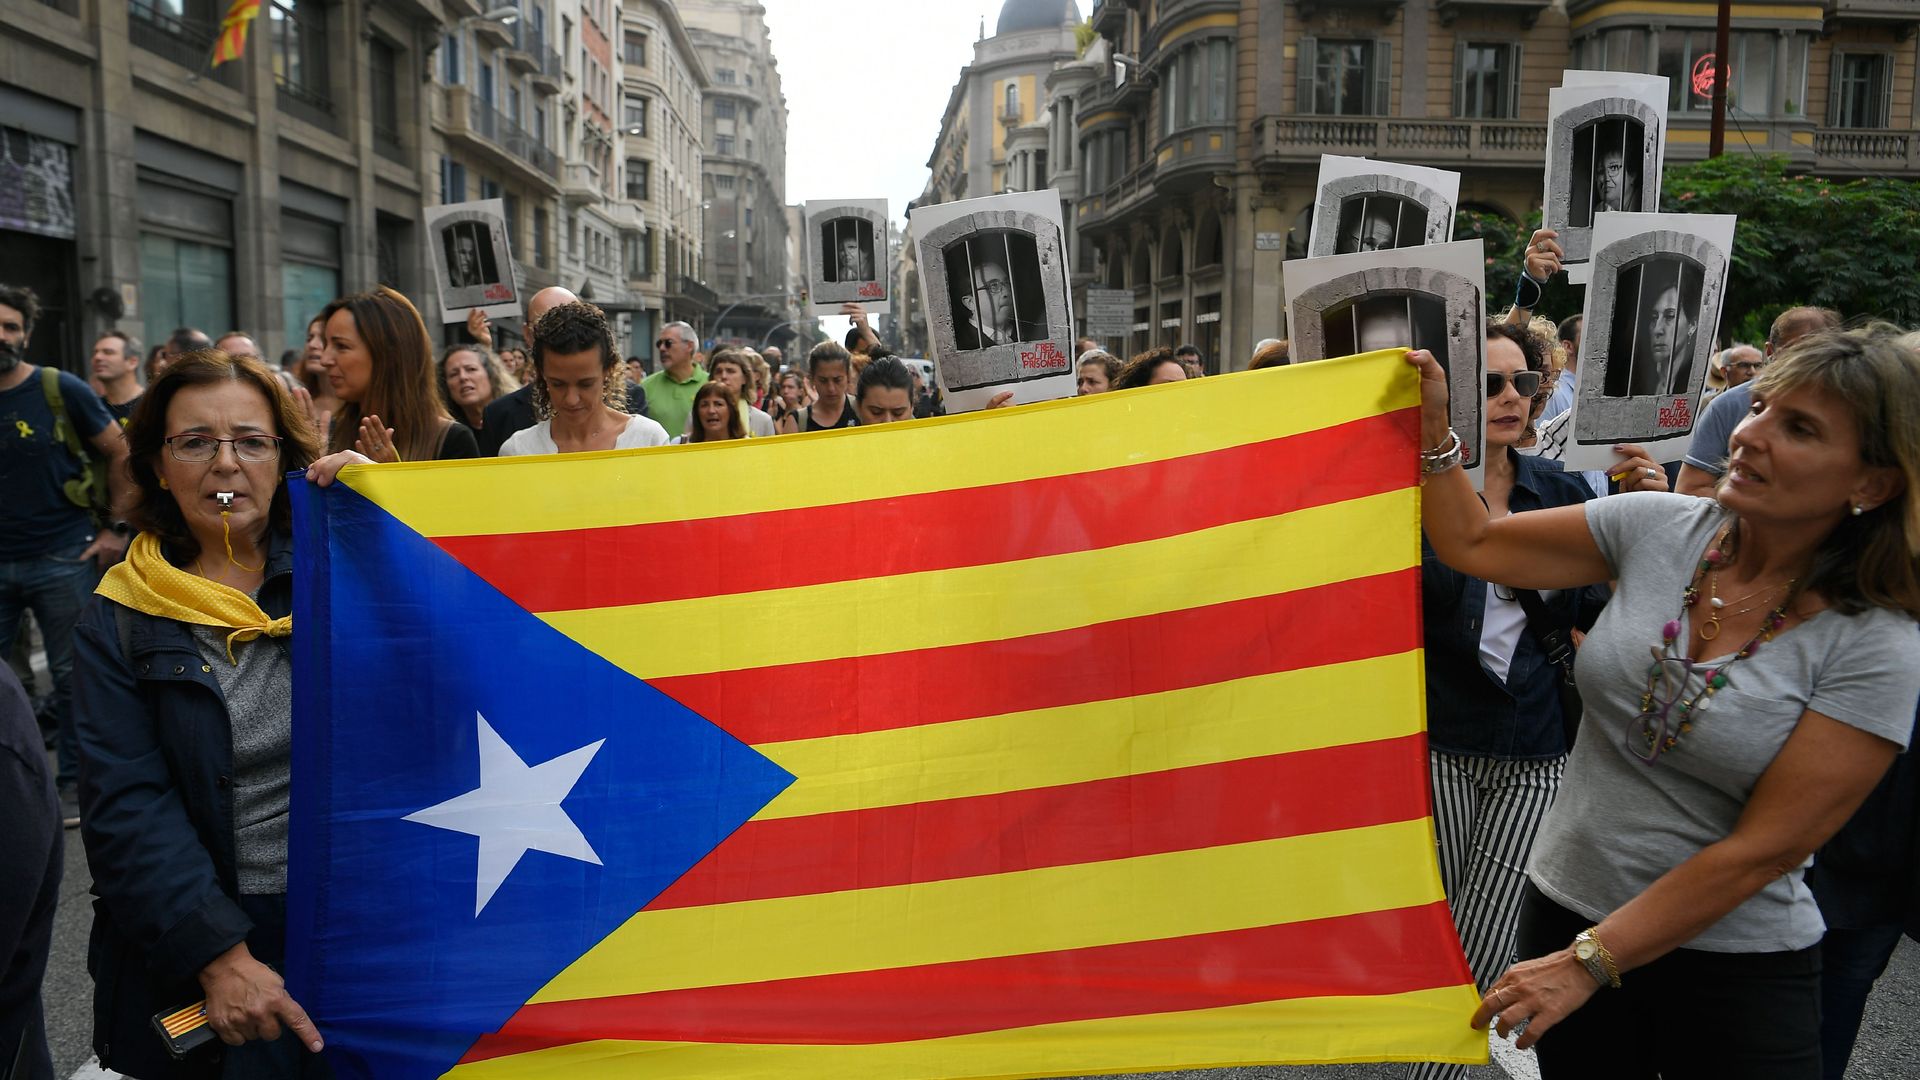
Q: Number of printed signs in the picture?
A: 7